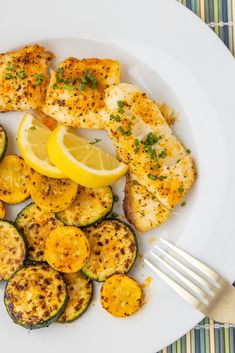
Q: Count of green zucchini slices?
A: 7